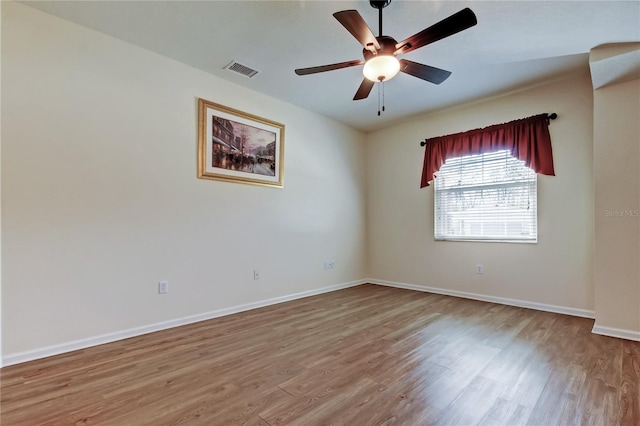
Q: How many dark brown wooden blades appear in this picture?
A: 5